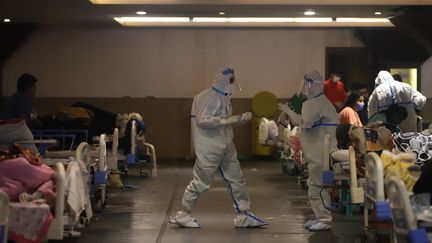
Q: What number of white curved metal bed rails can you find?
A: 11